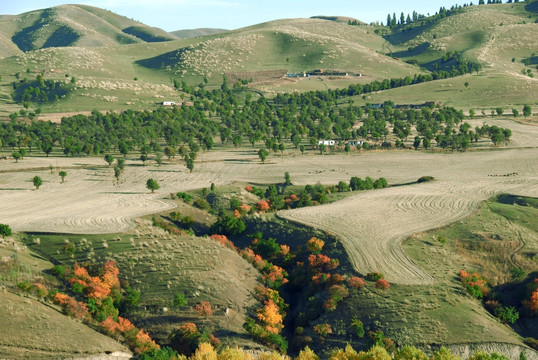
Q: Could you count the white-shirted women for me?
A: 0